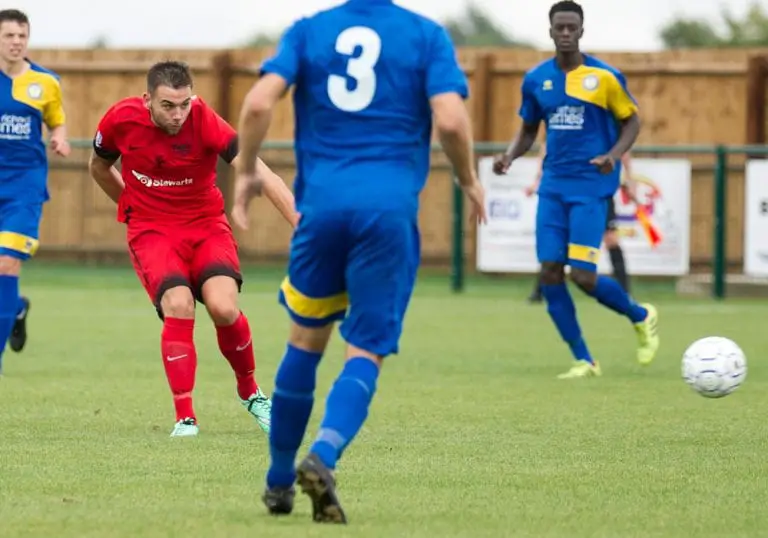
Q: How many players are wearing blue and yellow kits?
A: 3